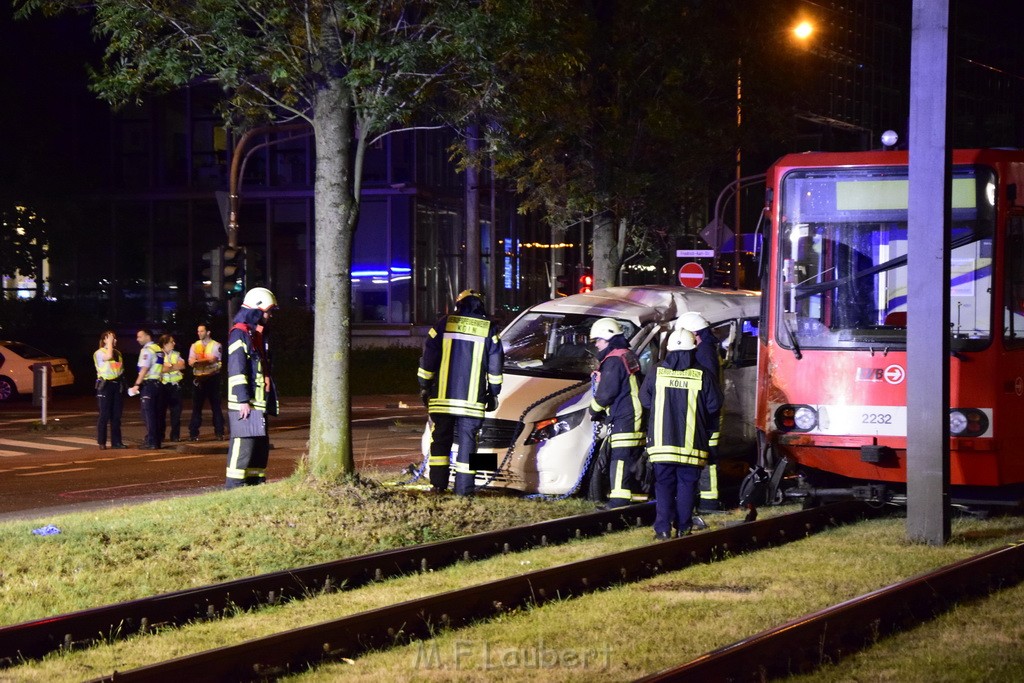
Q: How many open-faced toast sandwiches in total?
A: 0